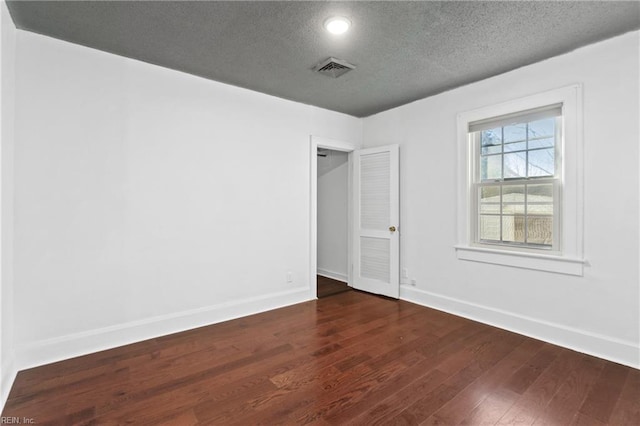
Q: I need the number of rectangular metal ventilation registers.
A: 1